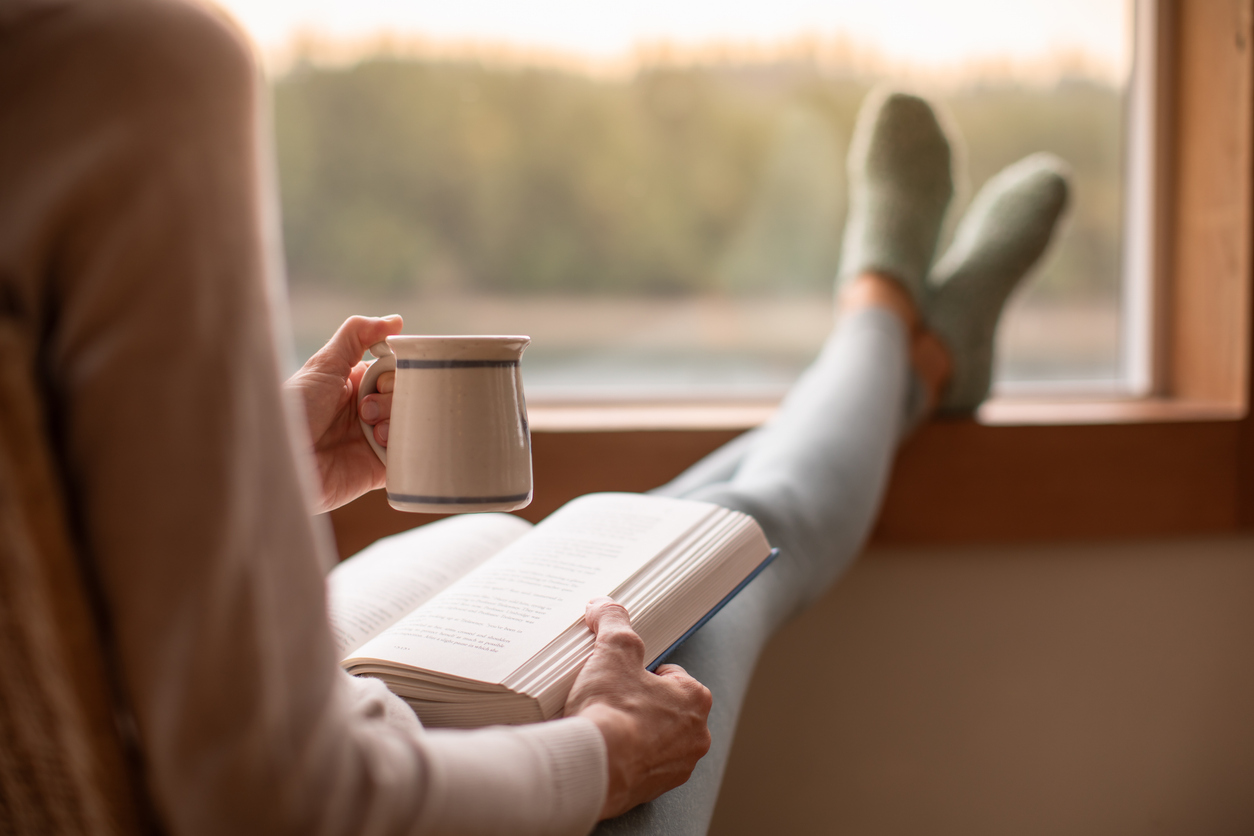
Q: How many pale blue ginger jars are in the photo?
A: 0